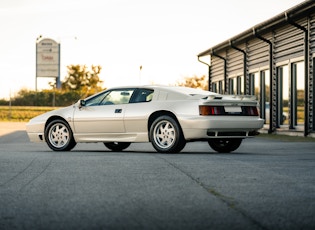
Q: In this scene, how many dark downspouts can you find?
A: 5